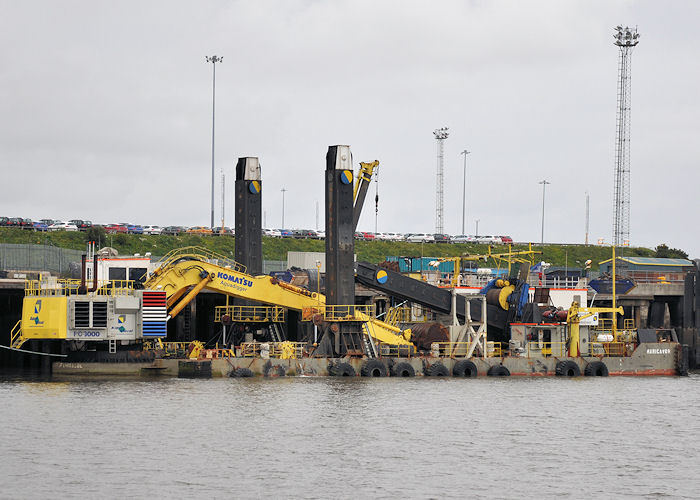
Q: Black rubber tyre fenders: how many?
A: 9